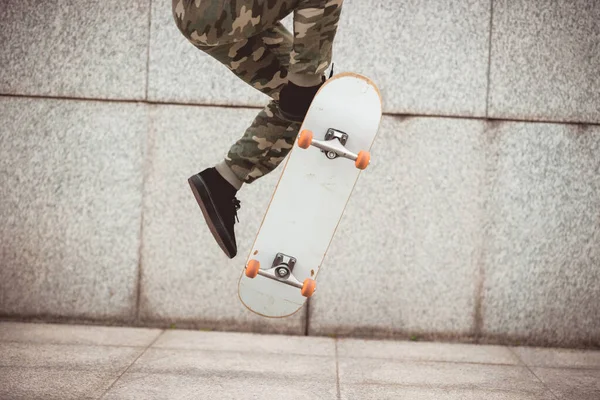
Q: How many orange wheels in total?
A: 4